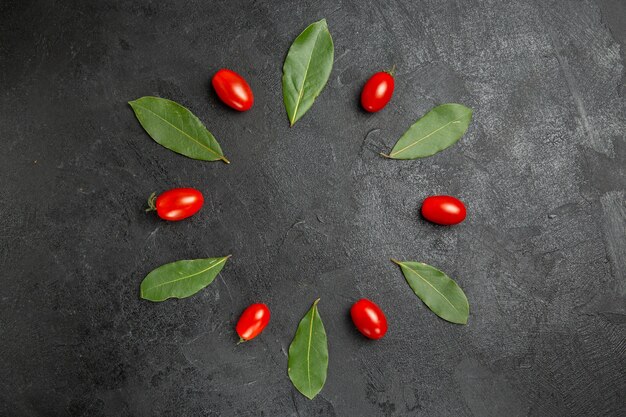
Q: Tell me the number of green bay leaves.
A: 6